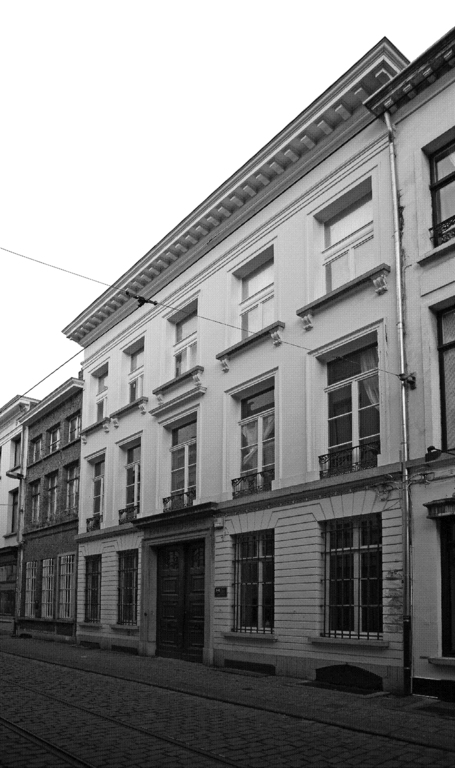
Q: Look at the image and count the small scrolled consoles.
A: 10